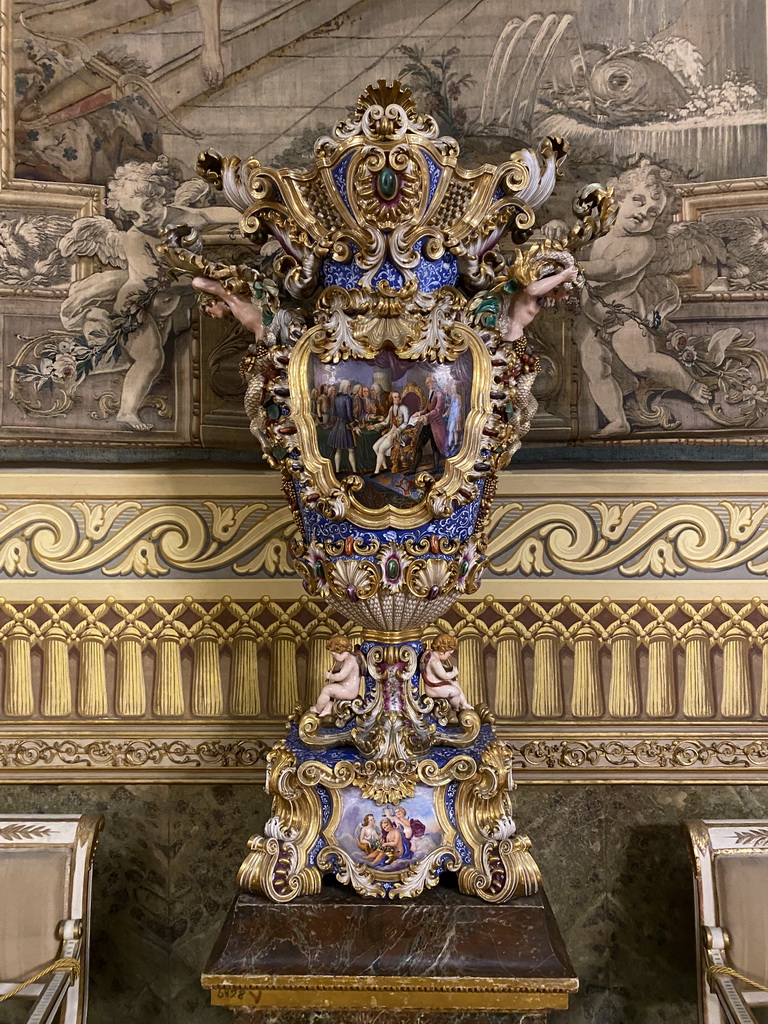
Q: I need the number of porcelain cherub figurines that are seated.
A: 2